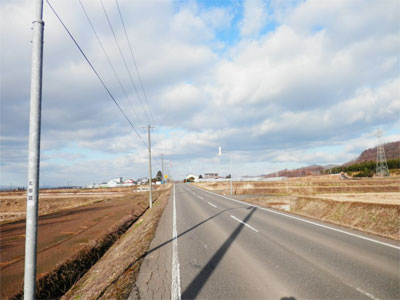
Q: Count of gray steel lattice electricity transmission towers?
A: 1